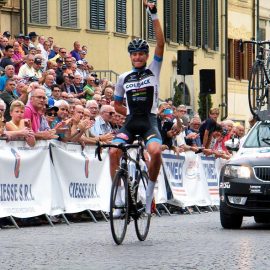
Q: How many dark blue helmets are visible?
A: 1